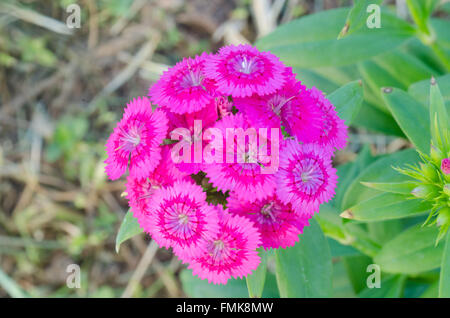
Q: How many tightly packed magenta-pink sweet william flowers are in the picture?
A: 12